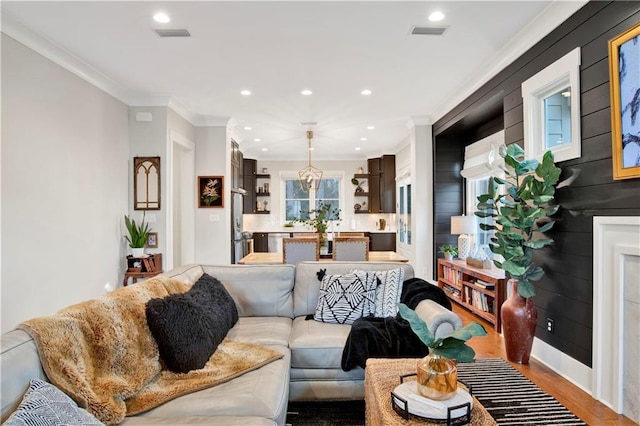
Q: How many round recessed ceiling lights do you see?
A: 12